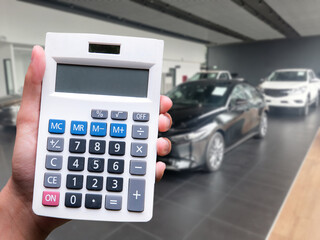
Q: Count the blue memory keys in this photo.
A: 4